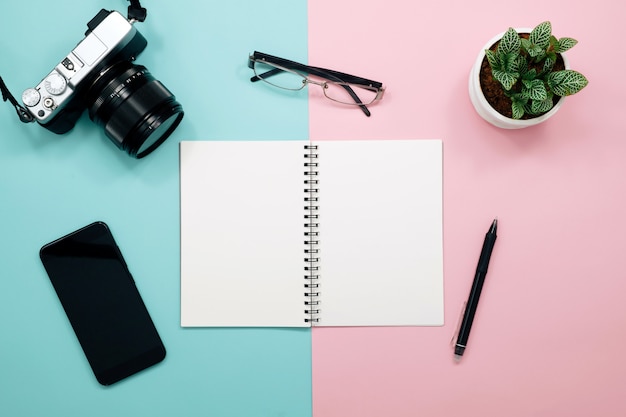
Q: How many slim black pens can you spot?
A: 1